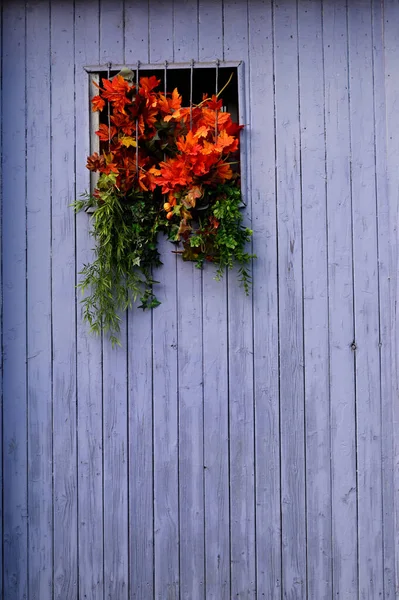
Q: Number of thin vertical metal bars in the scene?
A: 5